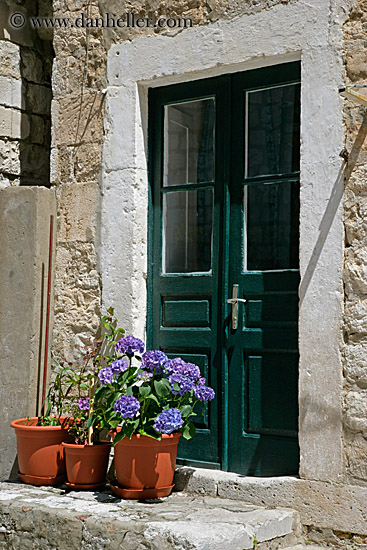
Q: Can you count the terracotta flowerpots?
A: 3